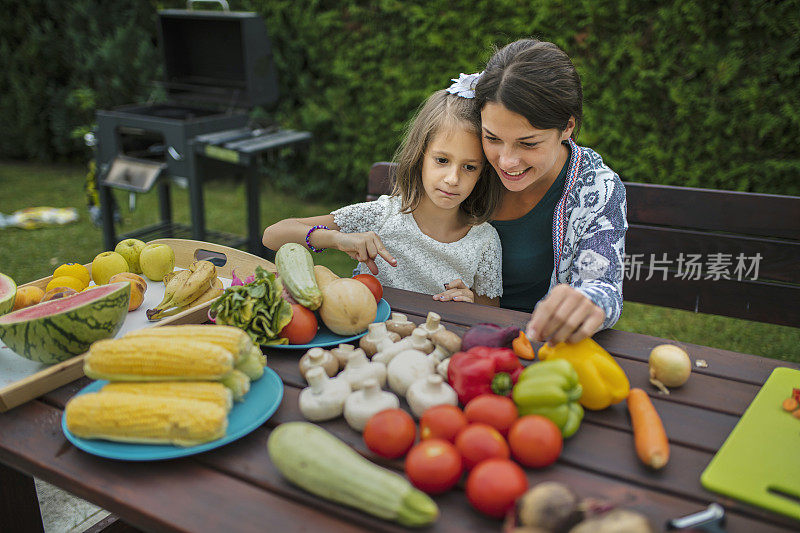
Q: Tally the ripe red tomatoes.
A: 9